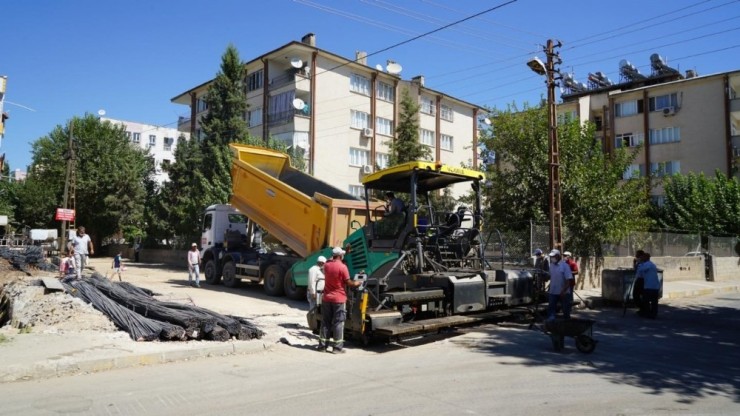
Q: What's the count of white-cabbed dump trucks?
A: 1